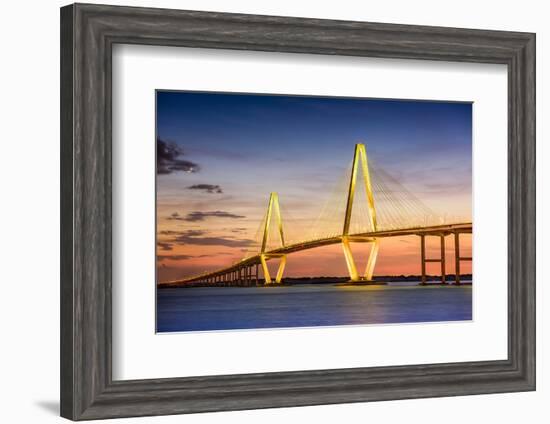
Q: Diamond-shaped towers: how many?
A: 2